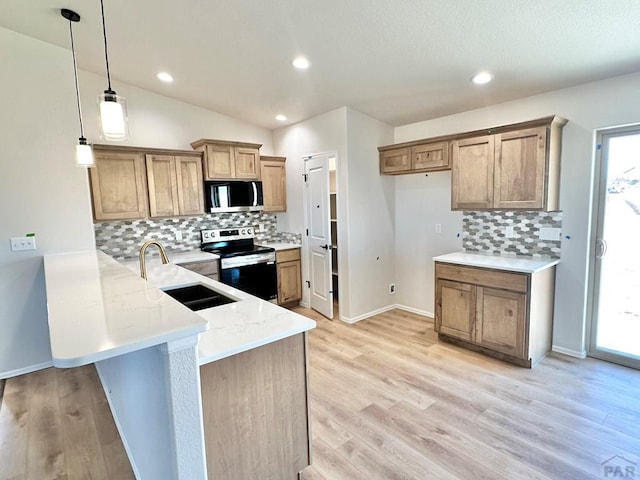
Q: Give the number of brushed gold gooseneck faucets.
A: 1